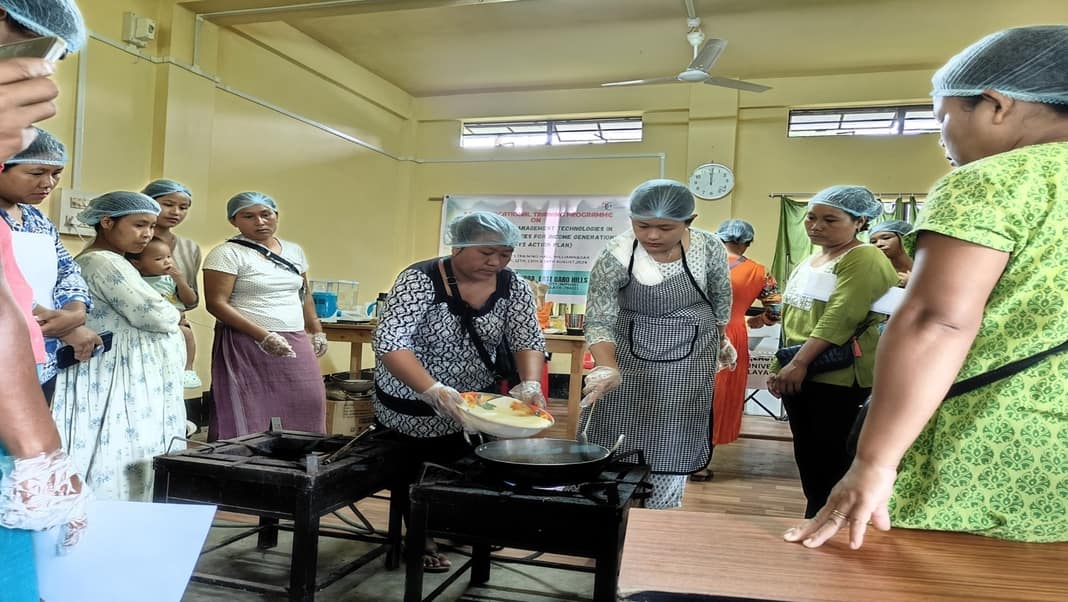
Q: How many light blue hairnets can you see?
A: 11